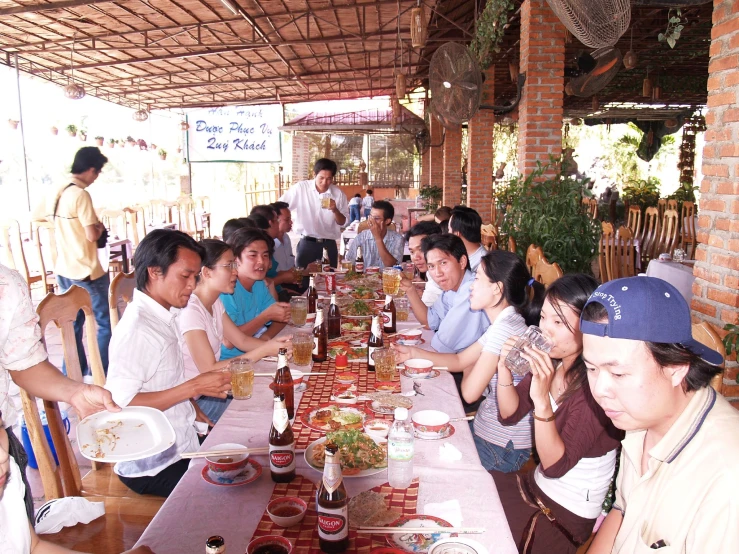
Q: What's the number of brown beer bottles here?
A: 11